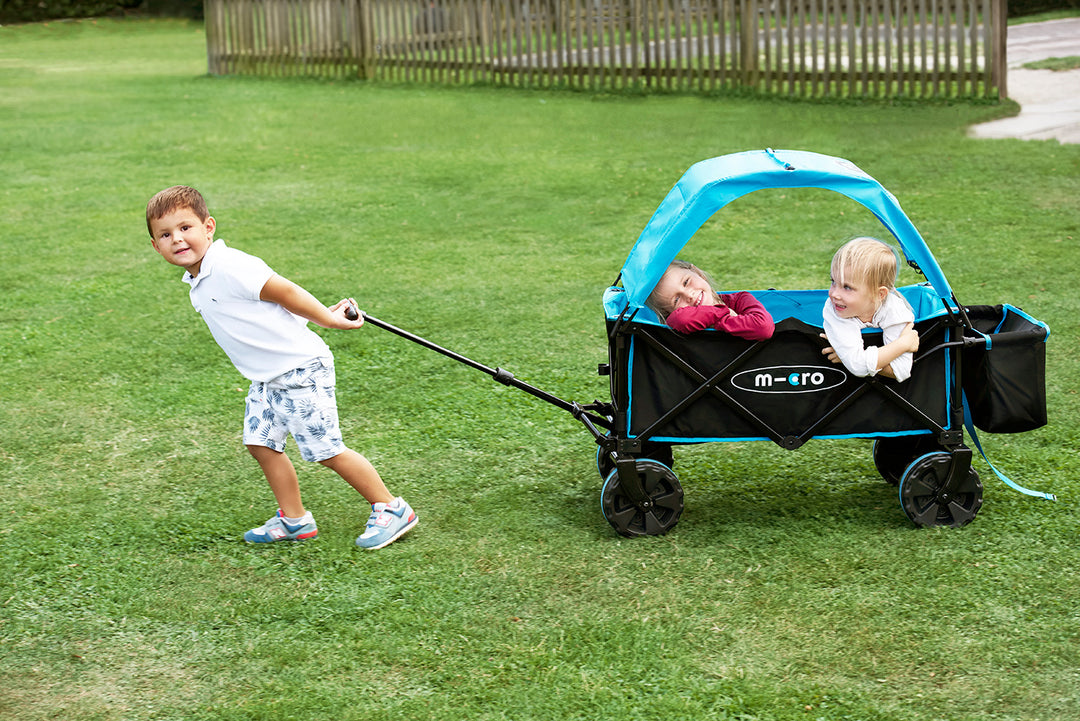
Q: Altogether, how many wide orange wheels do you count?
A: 0